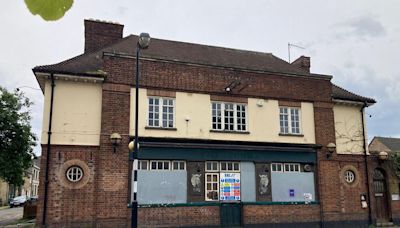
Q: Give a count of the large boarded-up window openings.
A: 2